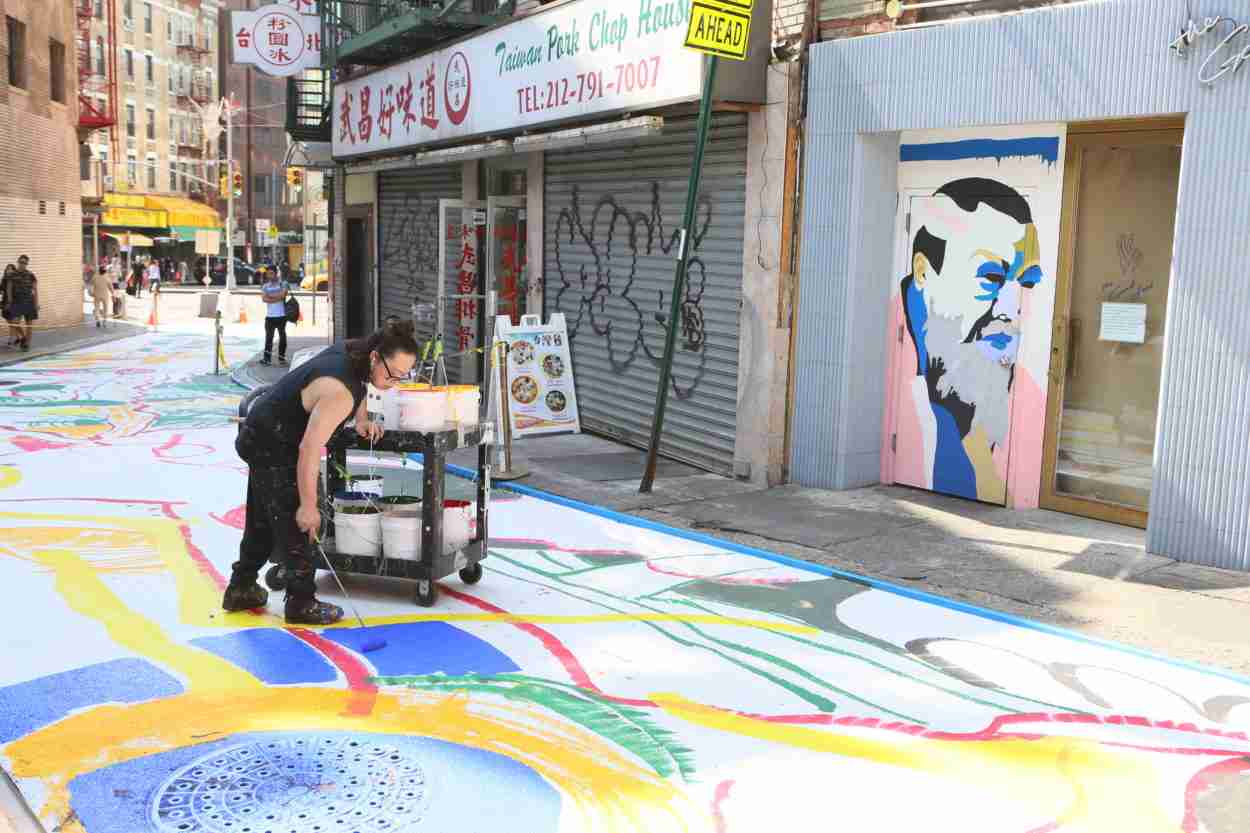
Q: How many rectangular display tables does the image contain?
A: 0